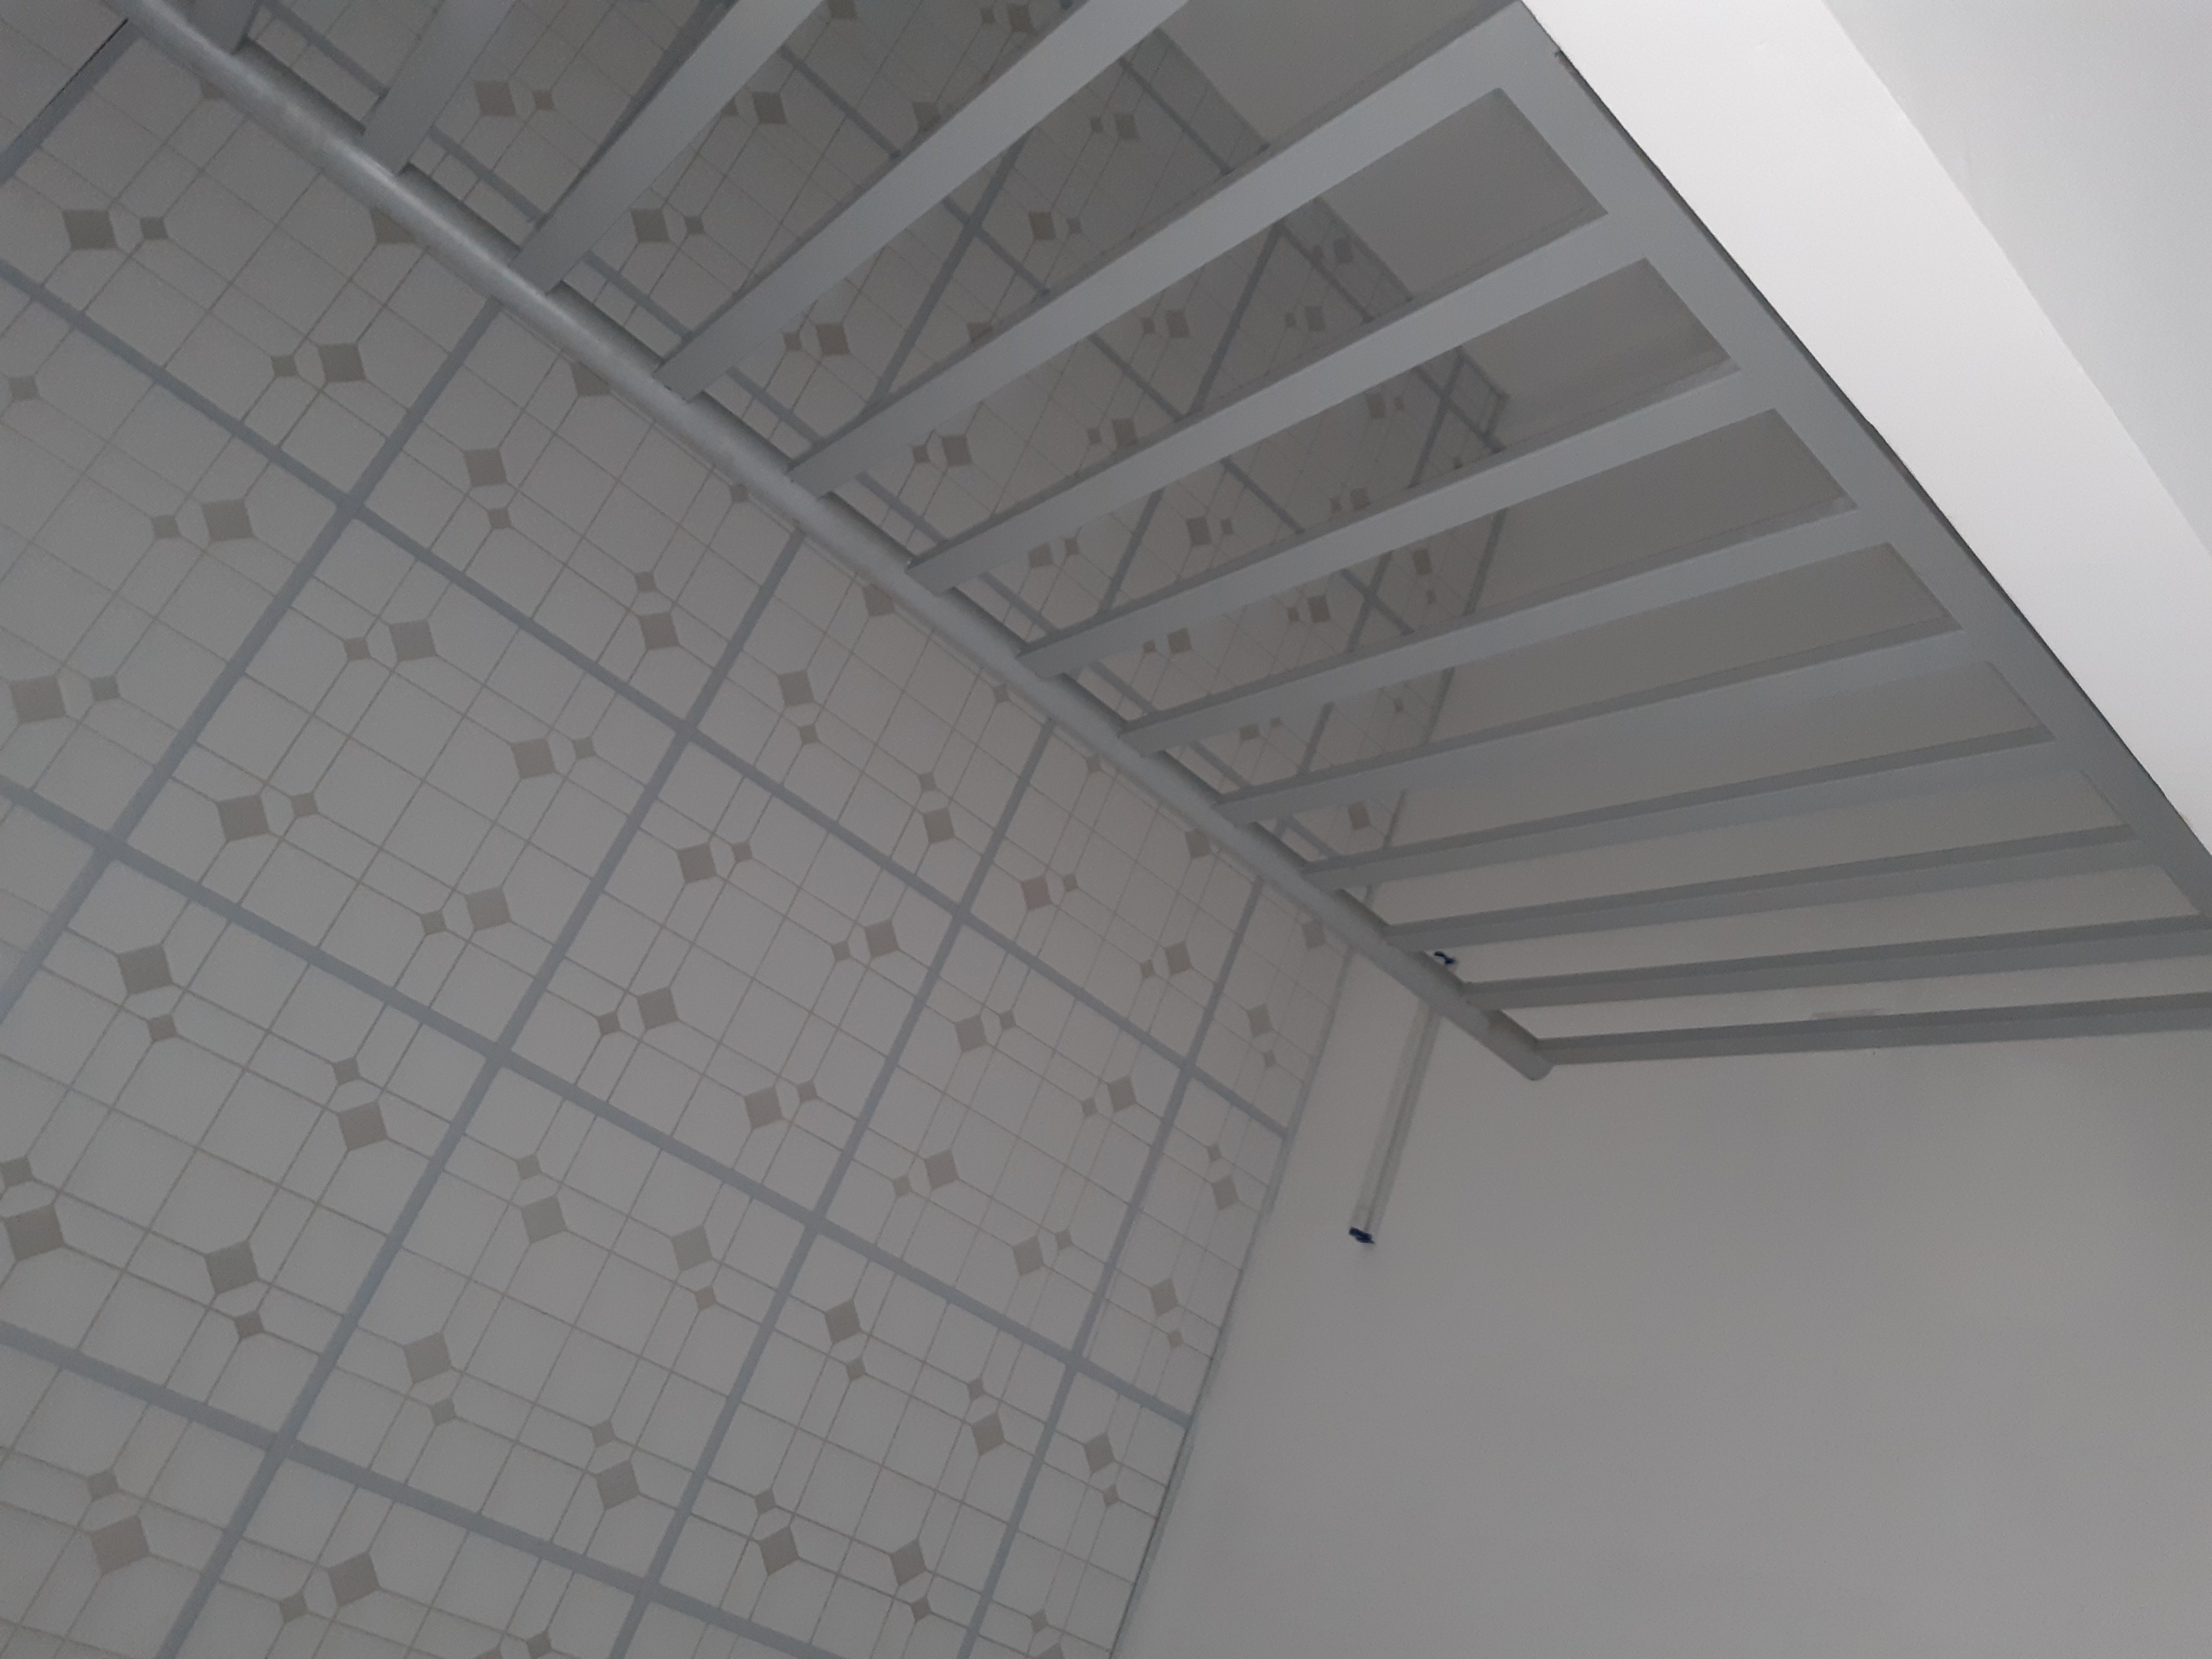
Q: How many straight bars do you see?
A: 13